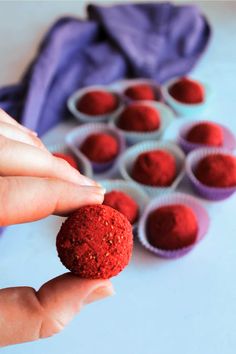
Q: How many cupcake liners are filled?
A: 11